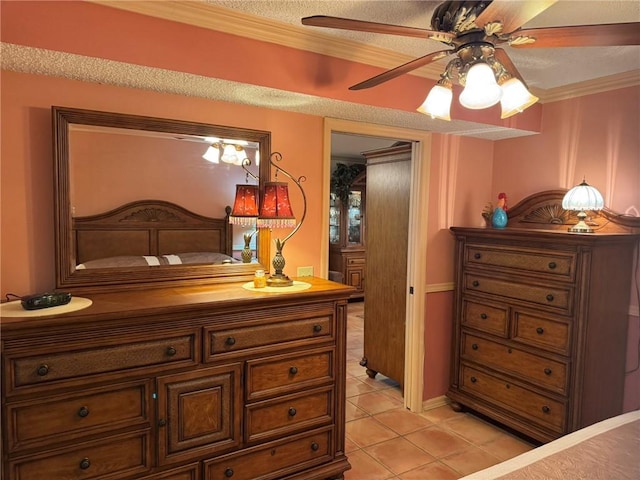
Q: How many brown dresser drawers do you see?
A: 14